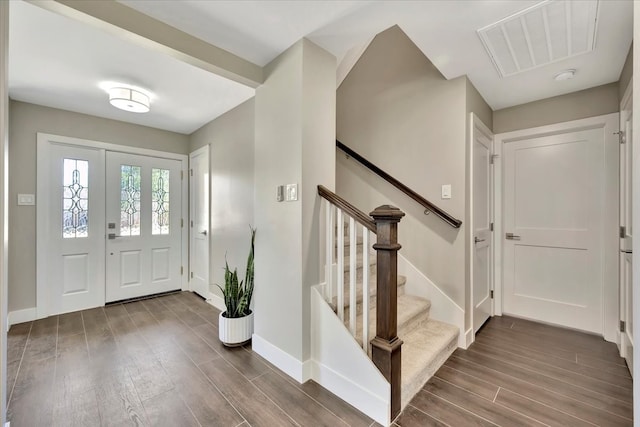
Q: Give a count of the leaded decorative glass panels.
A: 3